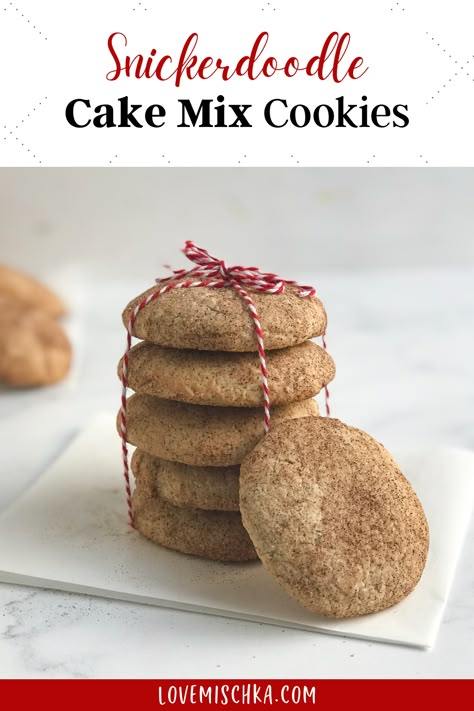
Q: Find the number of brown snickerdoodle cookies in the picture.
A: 8